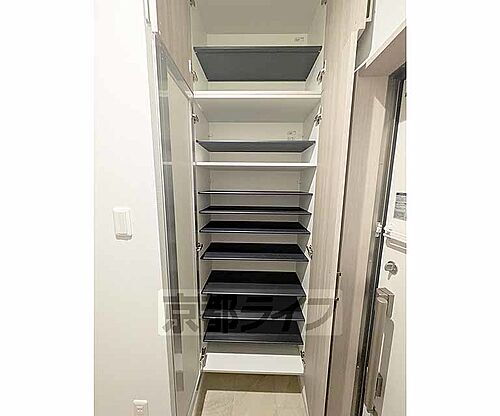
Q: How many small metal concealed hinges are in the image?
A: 10